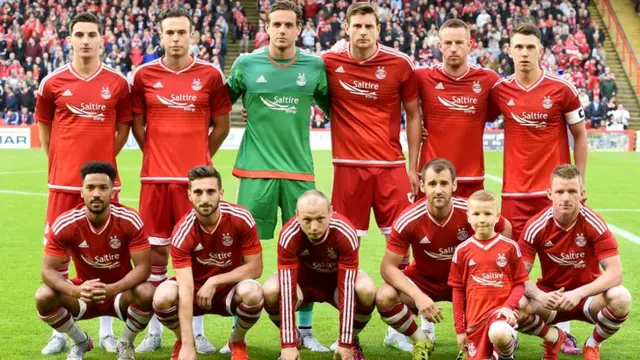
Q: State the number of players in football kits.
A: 11